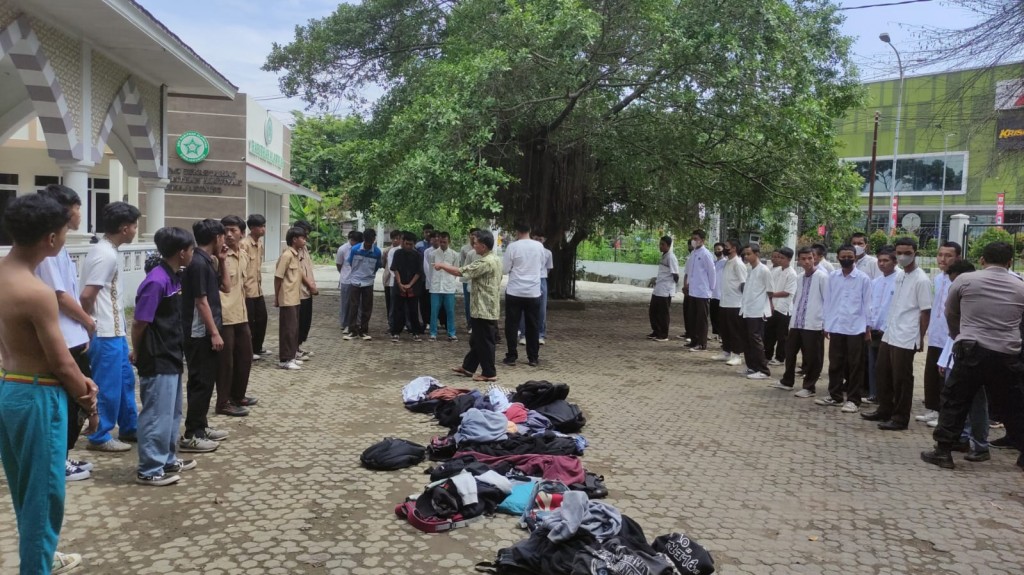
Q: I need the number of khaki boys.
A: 4